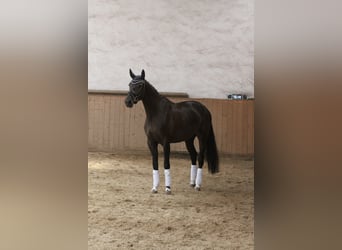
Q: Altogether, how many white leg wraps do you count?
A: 4